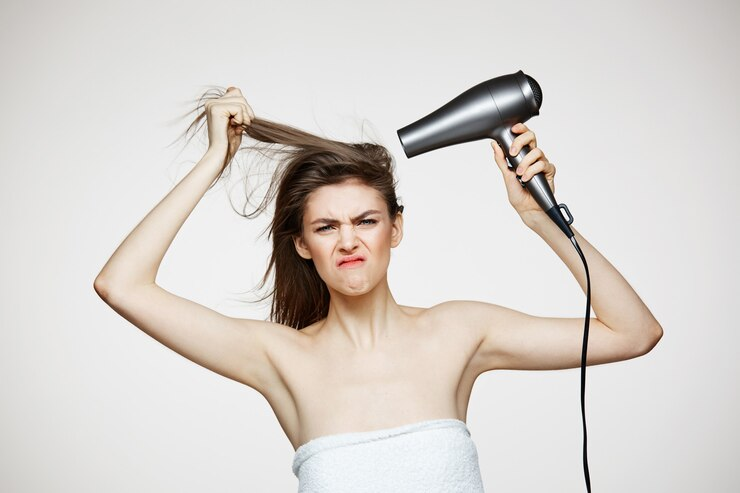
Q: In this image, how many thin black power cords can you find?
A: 1